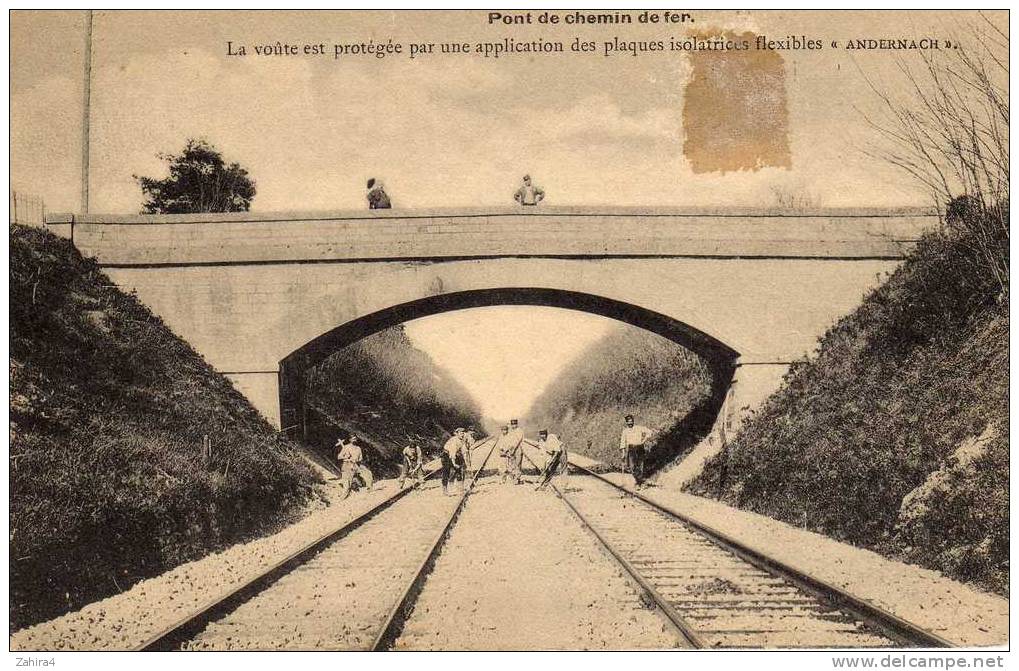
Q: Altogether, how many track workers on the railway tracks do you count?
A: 8